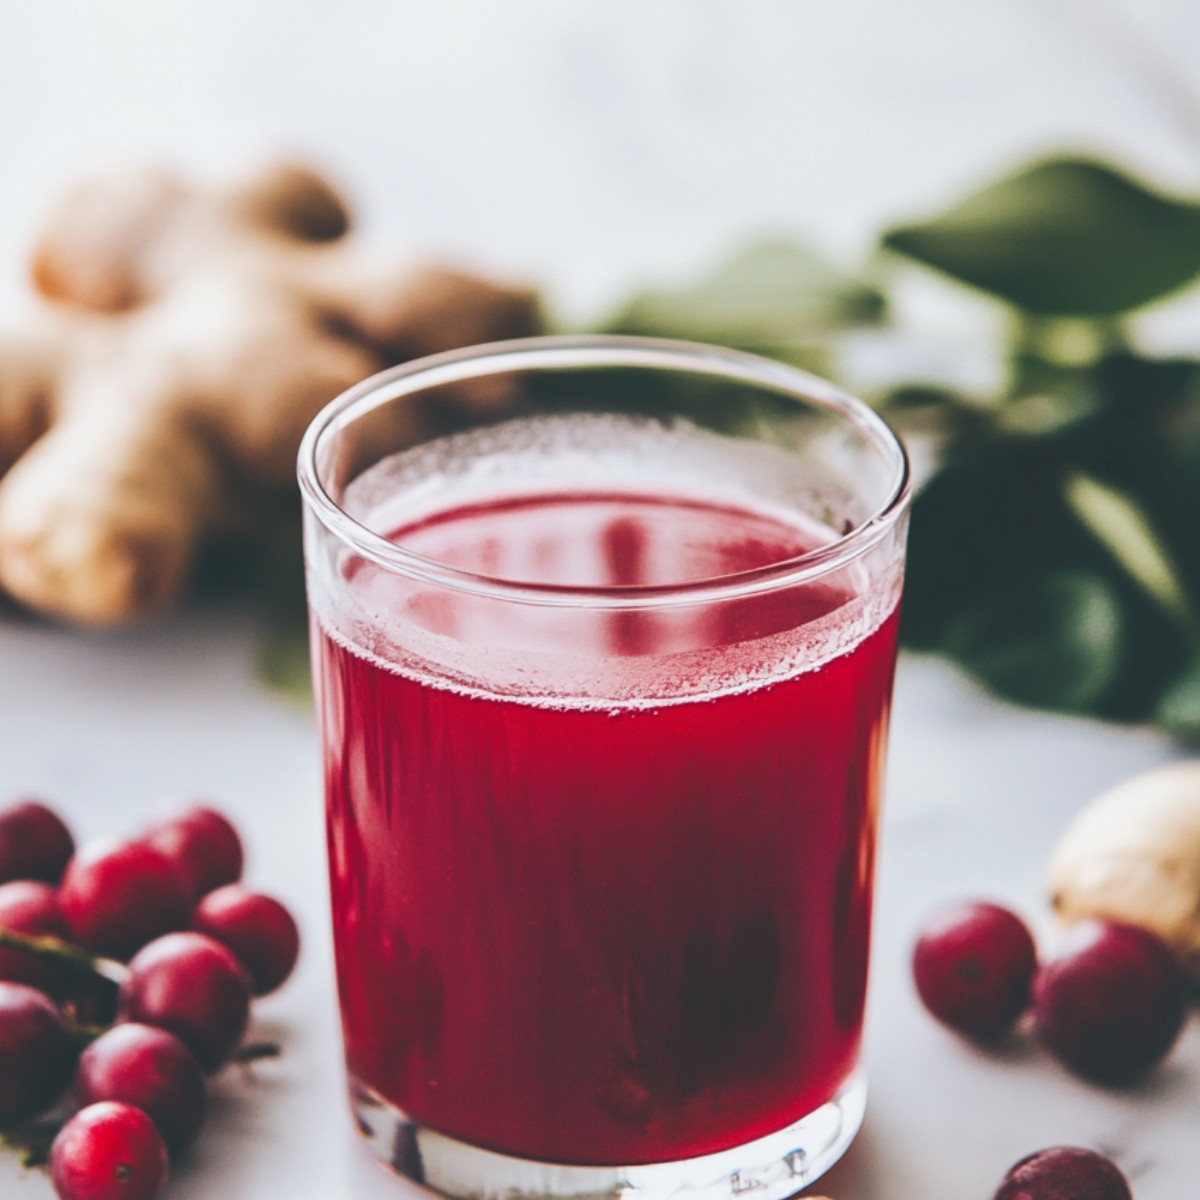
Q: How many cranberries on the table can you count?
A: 12